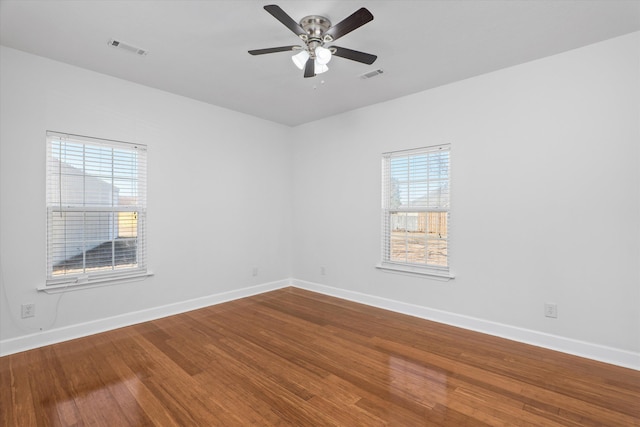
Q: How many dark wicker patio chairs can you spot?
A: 0